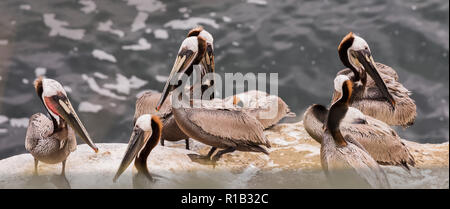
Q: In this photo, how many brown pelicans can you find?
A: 8